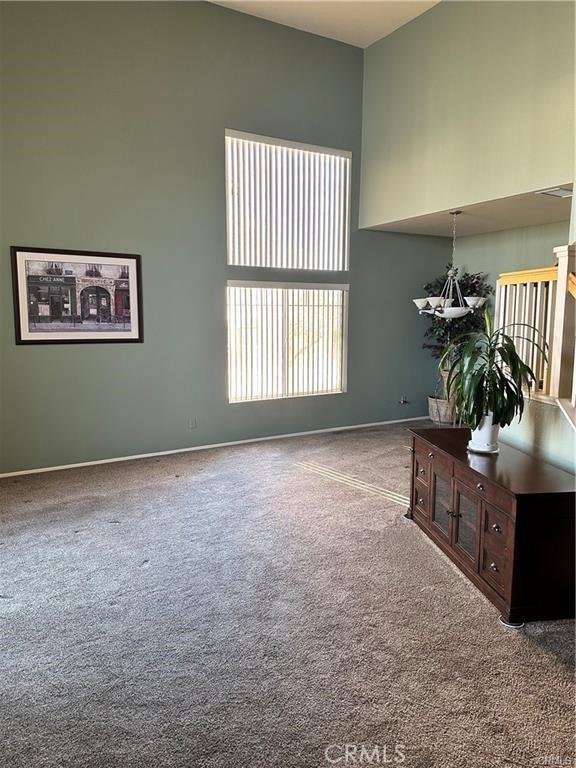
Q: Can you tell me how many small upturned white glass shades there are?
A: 5